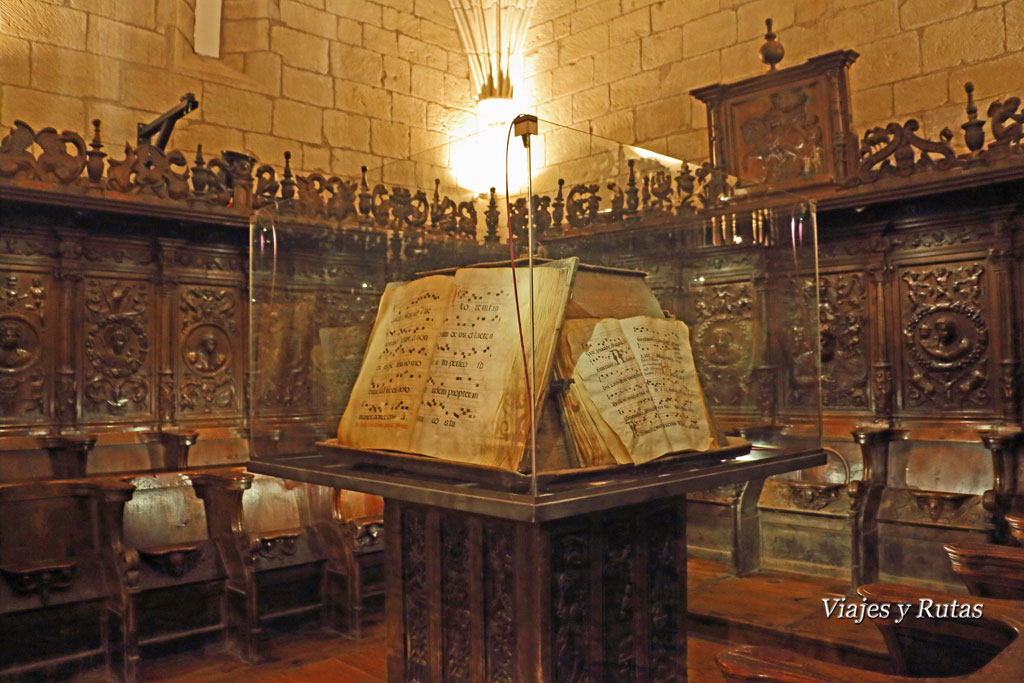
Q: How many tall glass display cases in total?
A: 1